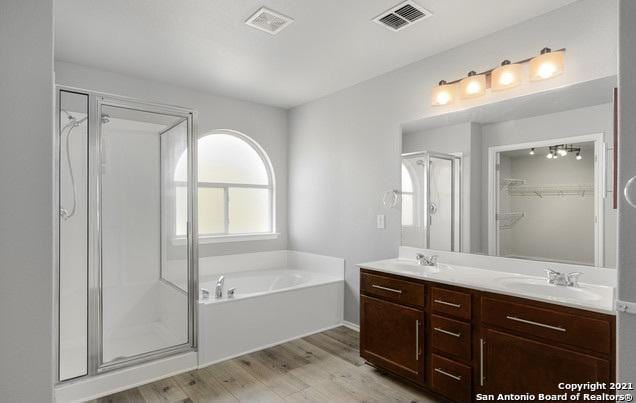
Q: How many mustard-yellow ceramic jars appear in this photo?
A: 0